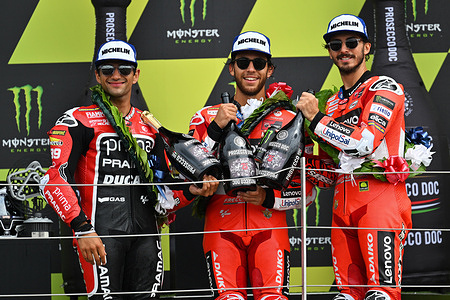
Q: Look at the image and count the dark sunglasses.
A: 3